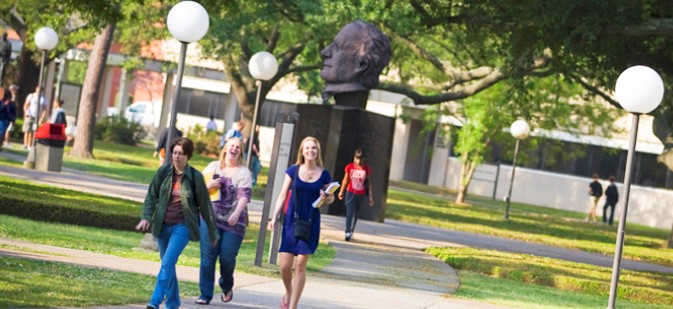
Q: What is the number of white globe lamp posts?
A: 5